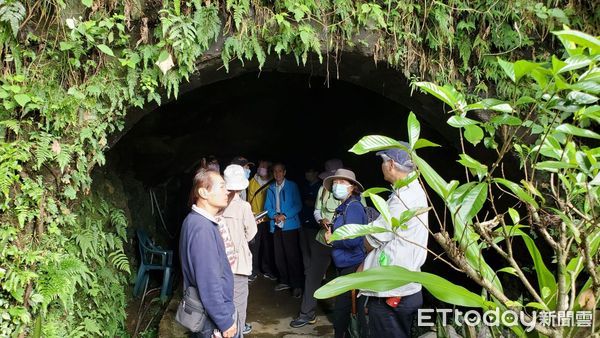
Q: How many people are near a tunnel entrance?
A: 10